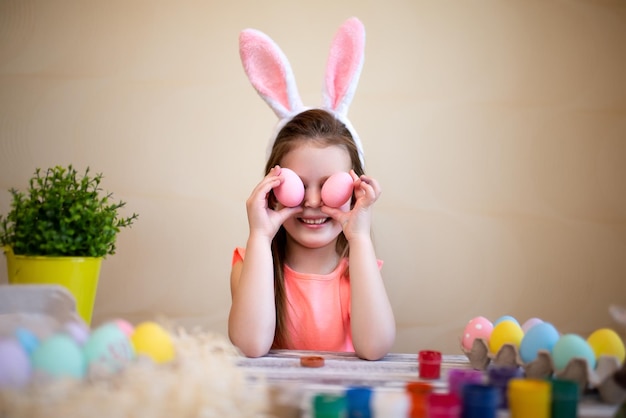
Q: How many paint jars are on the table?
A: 11